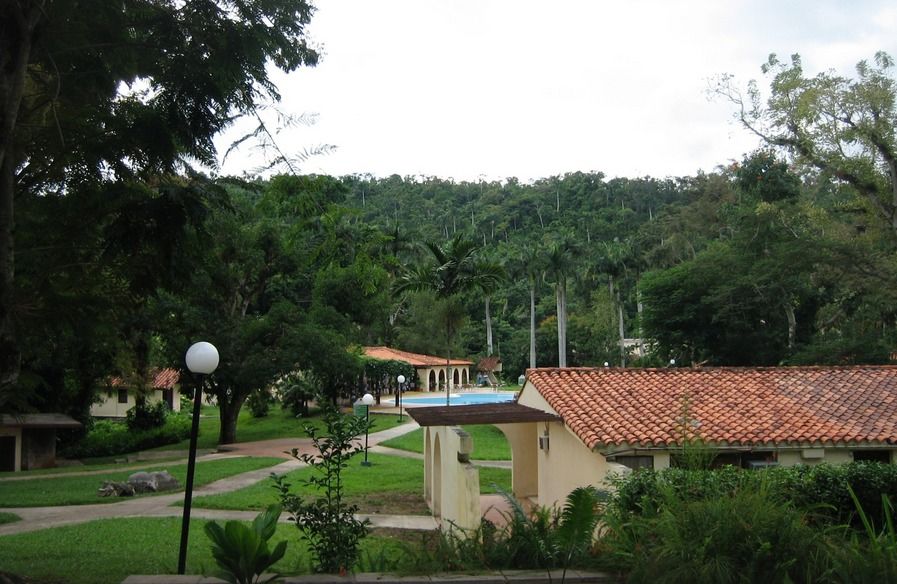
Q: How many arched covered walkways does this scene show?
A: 2